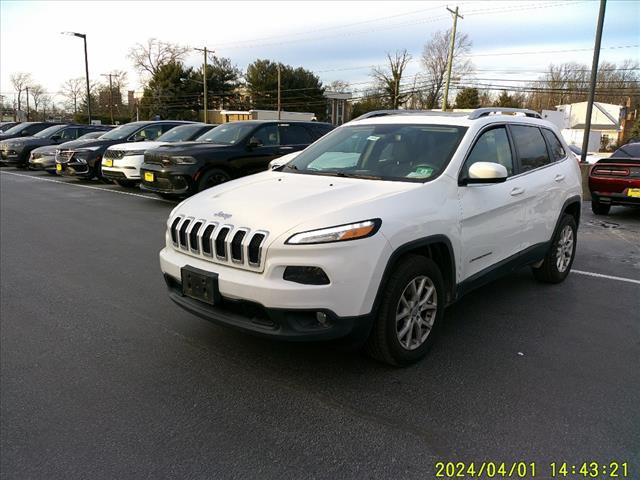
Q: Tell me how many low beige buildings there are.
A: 1